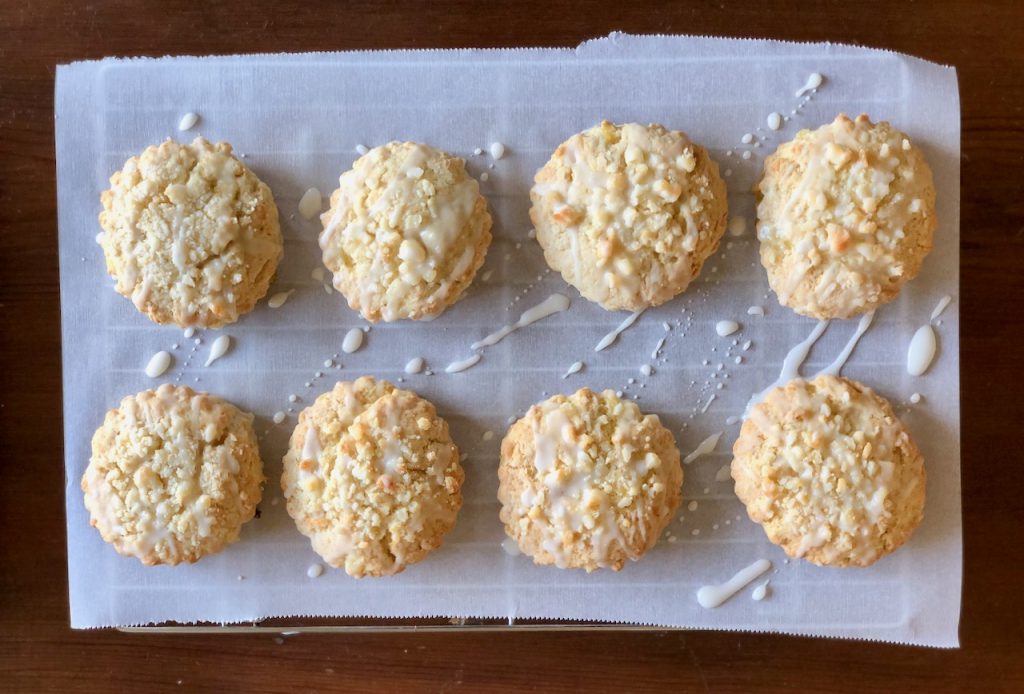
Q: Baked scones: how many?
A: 8